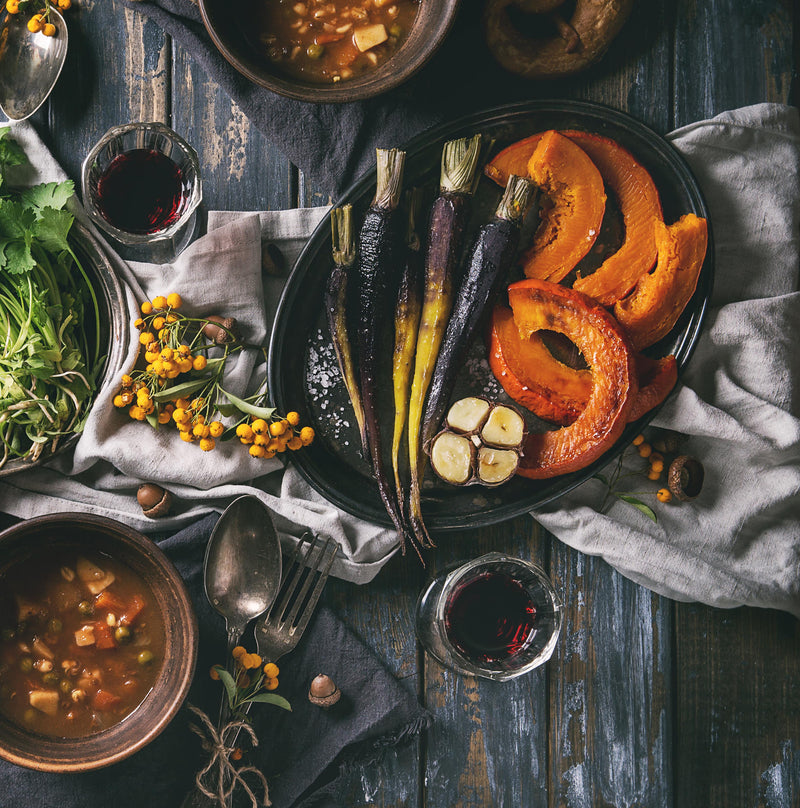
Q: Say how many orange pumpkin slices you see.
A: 5